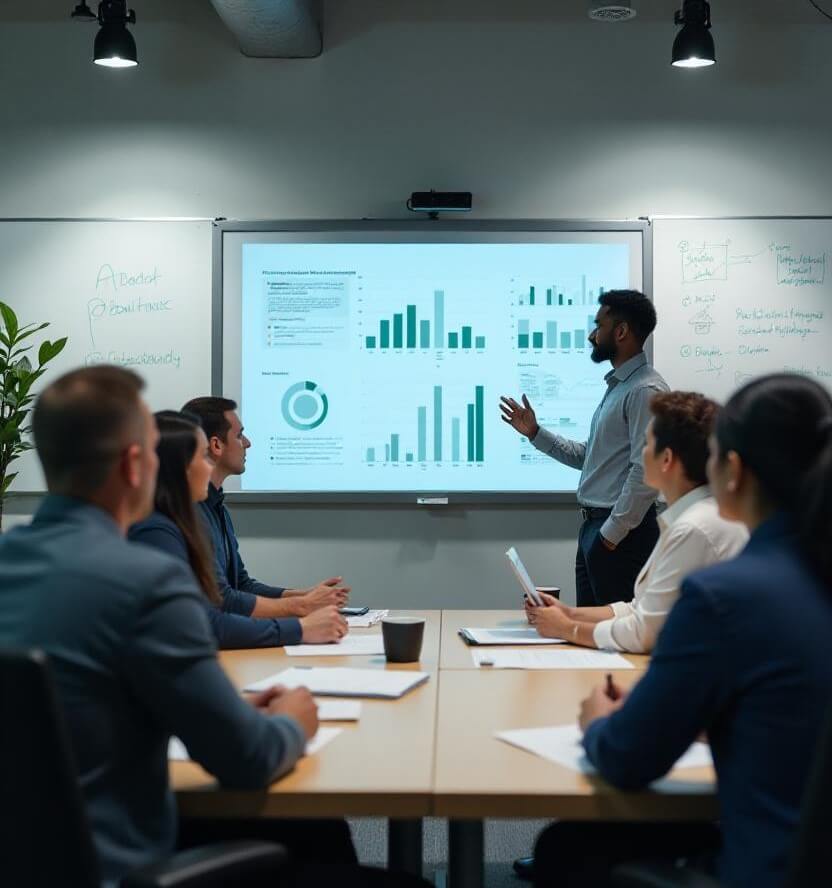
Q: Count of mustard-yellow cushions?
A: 0